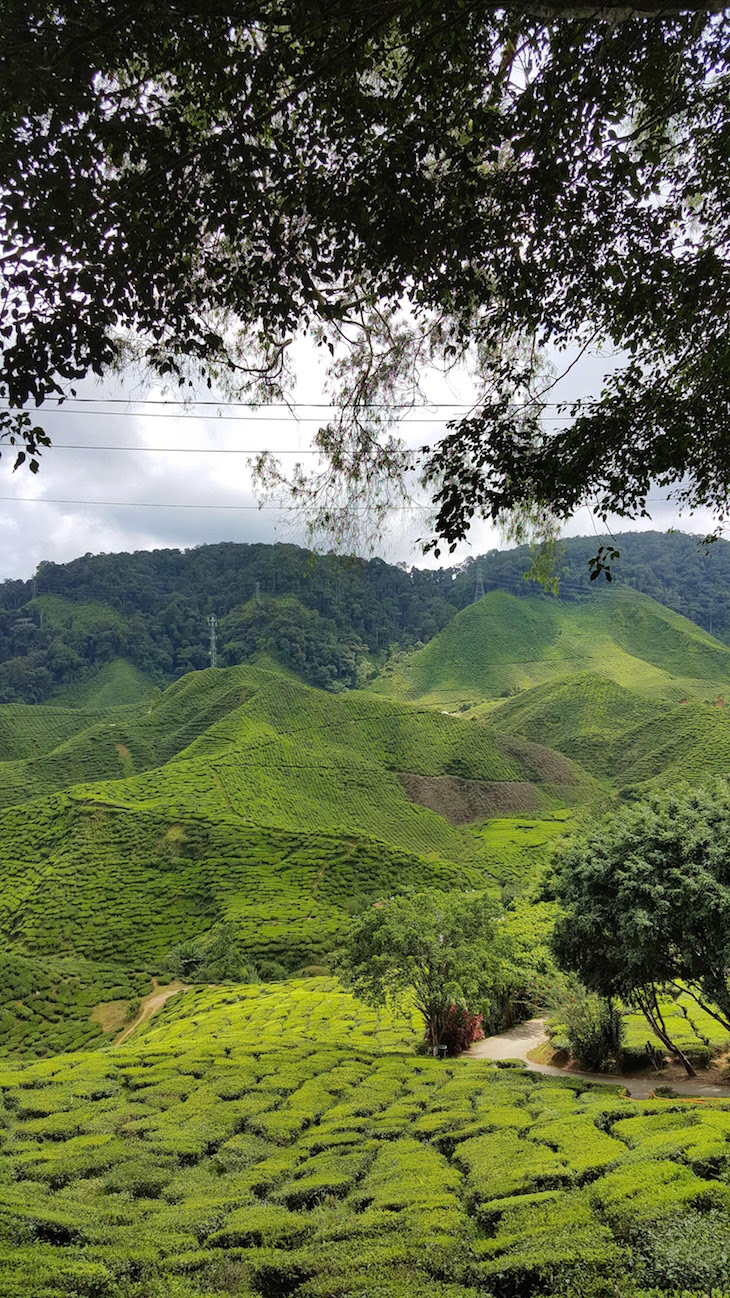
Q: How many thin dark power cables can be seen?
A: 4